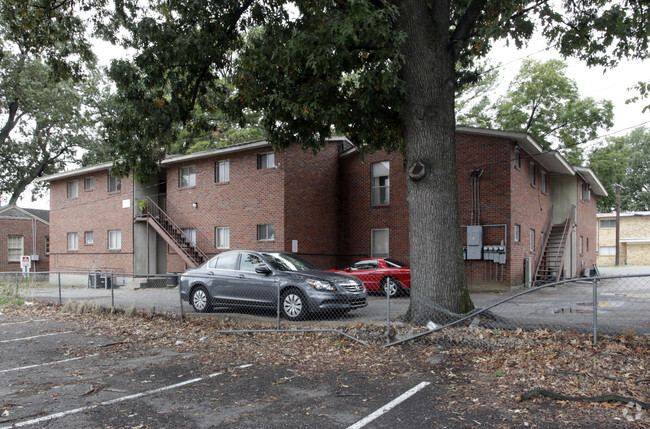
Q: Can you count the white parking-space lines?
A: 5